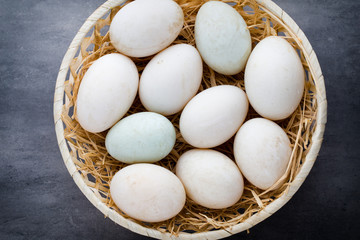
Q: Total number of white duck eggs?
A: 8